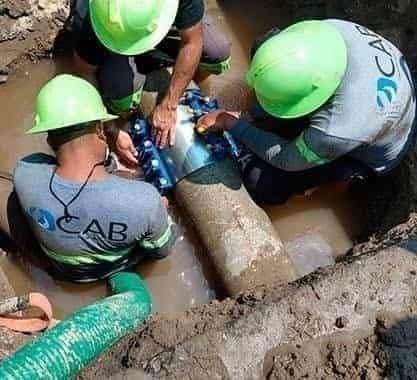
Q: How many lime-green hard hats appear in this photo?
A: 3